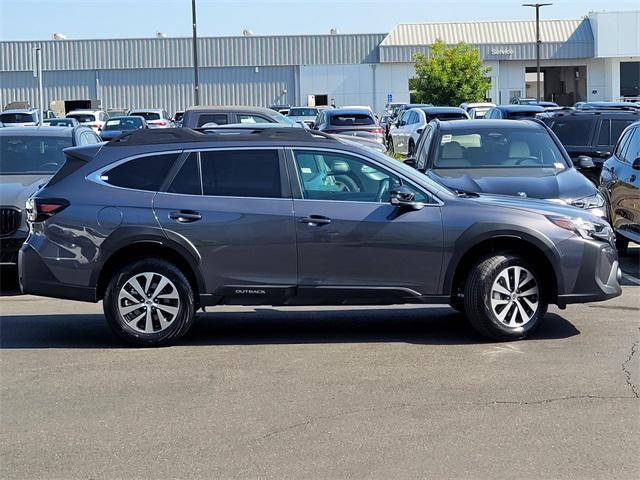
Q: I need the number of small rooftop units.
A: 4